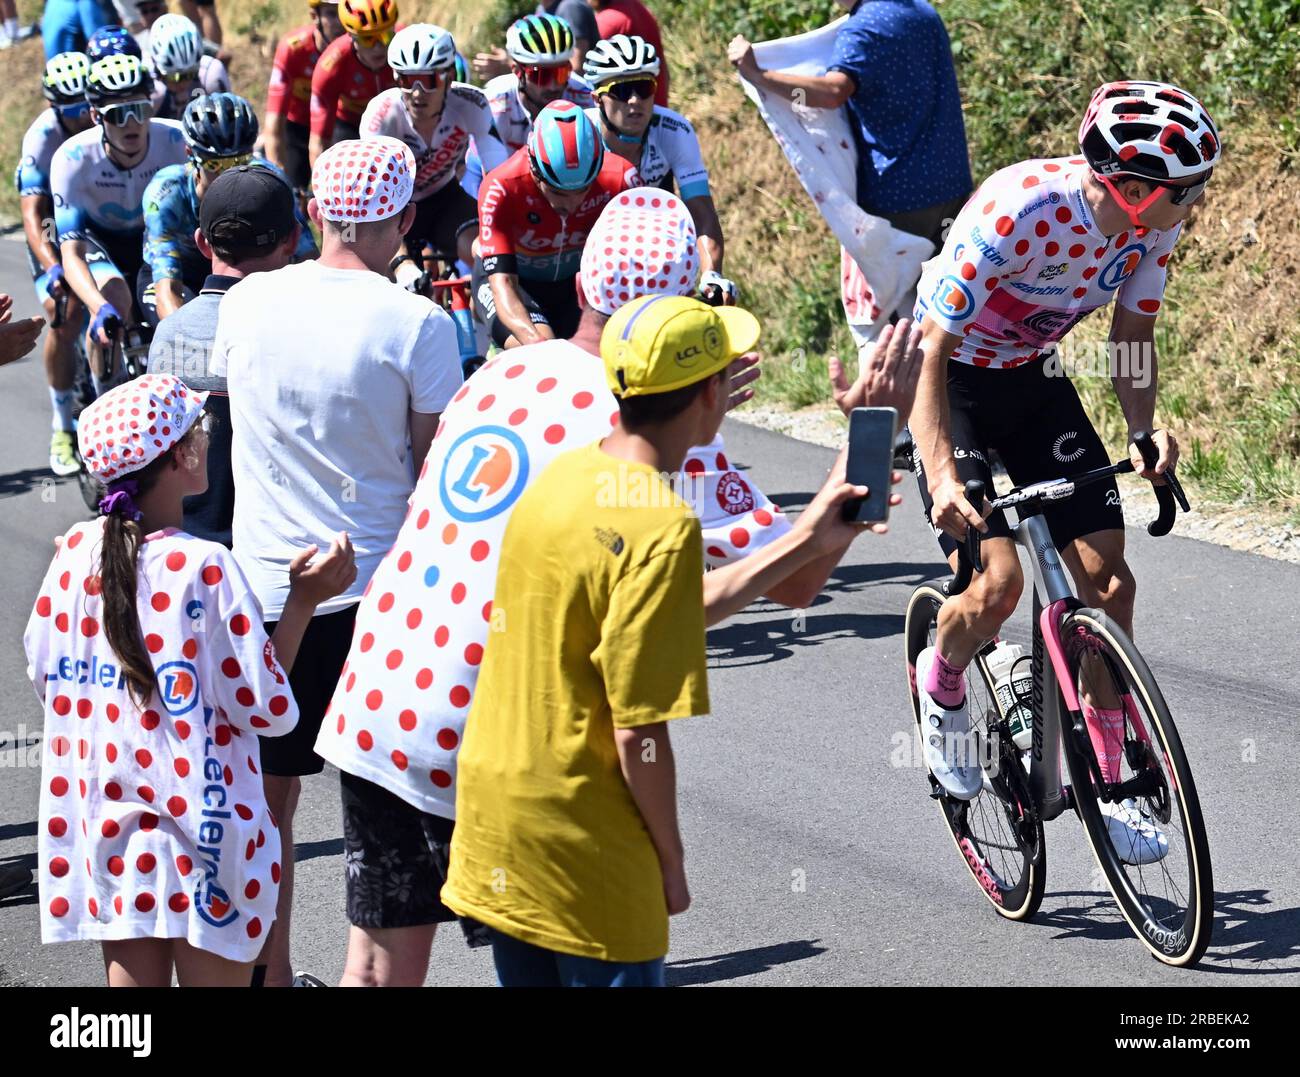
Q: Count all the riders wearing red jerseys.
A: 3